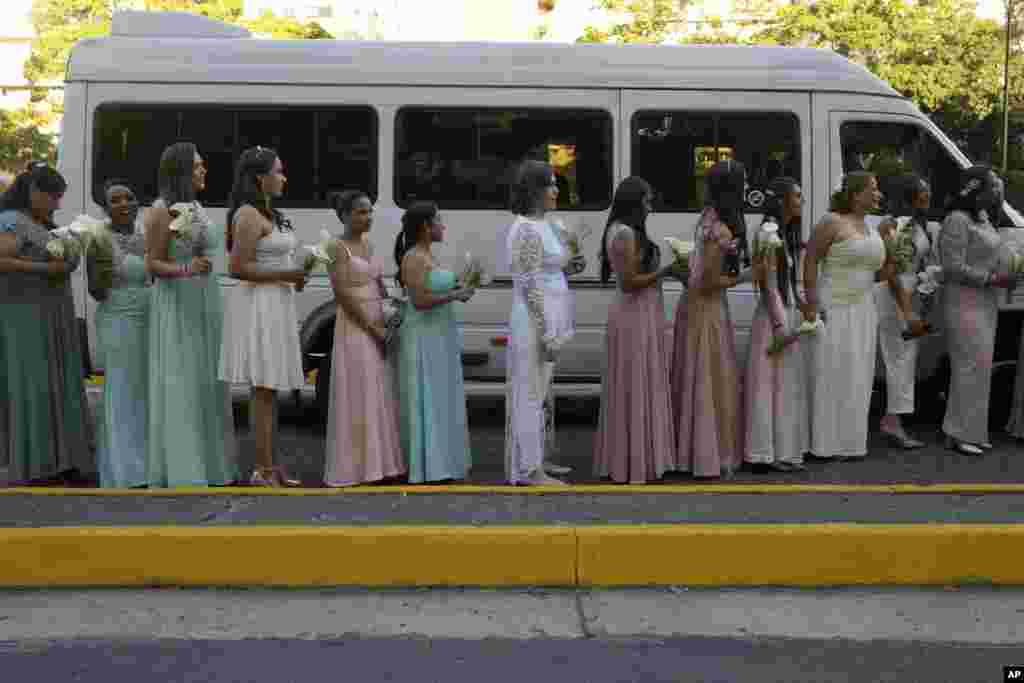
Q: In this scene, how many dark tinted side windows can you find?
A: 4